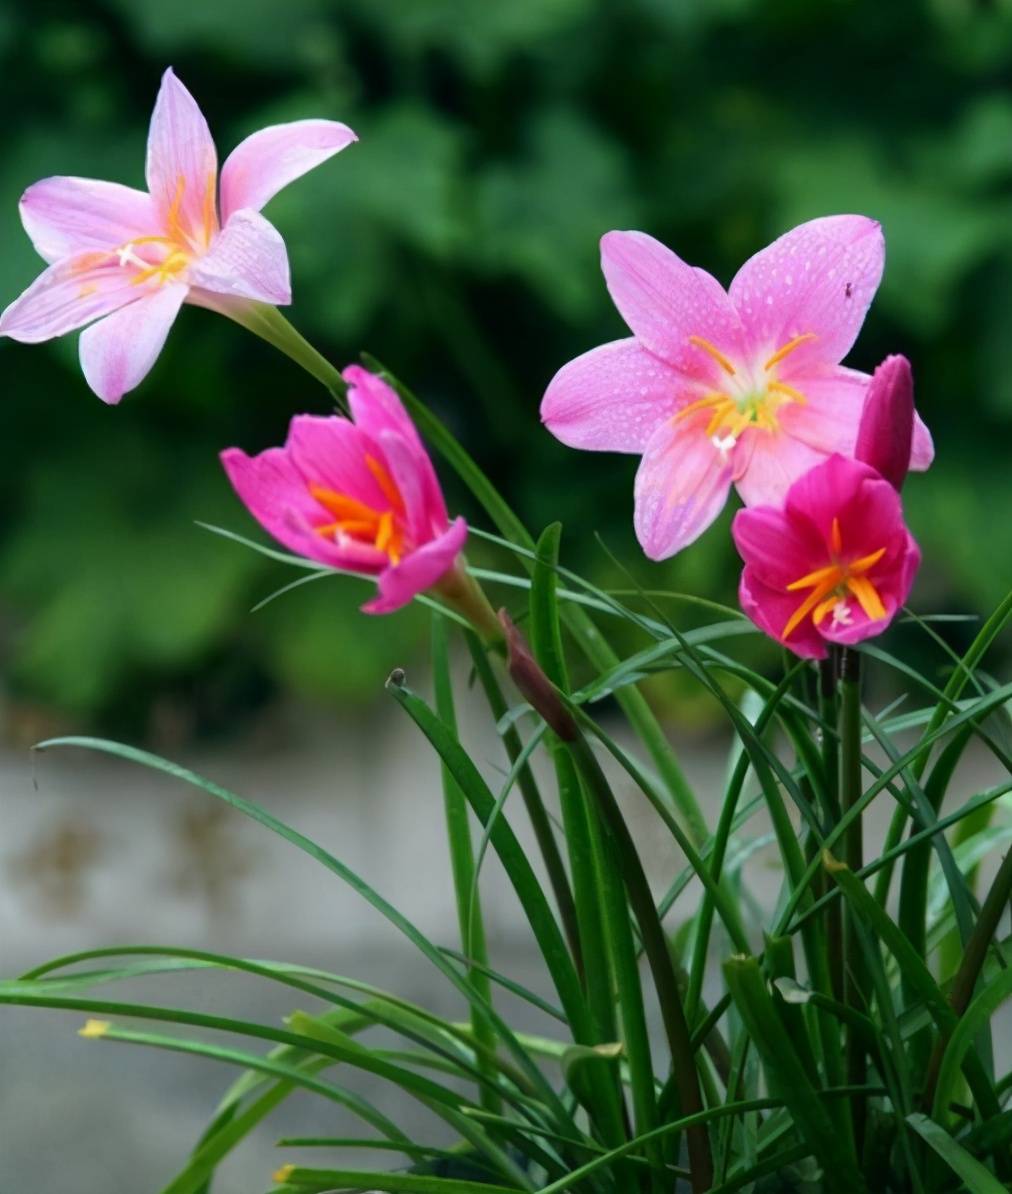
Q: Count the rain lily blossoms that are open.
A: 4